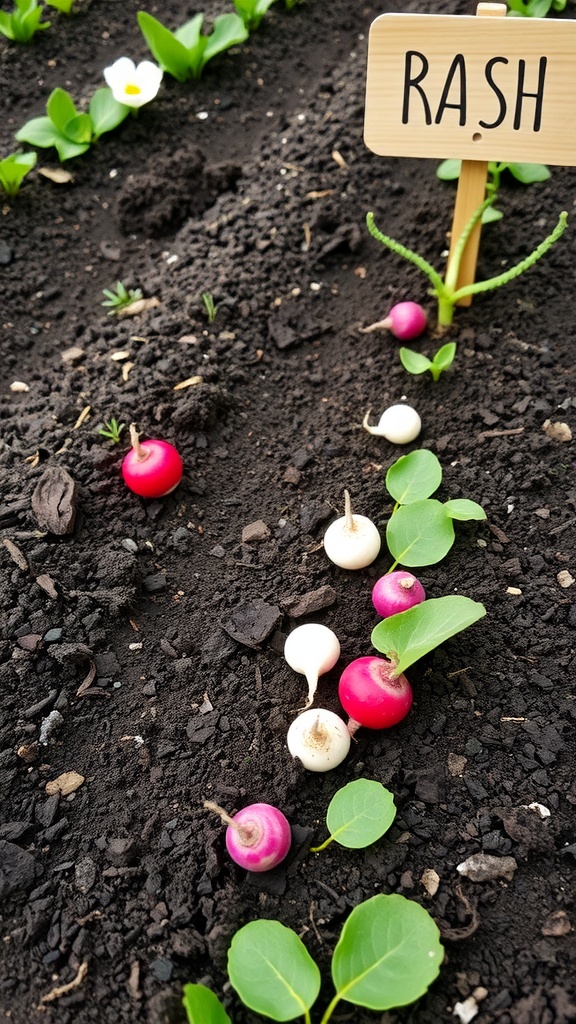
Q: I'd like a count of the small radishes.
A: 9